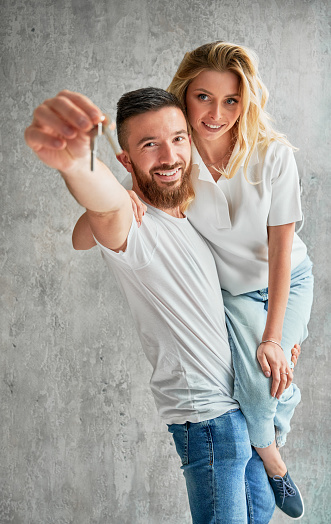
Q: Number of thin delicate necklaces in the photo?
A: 1